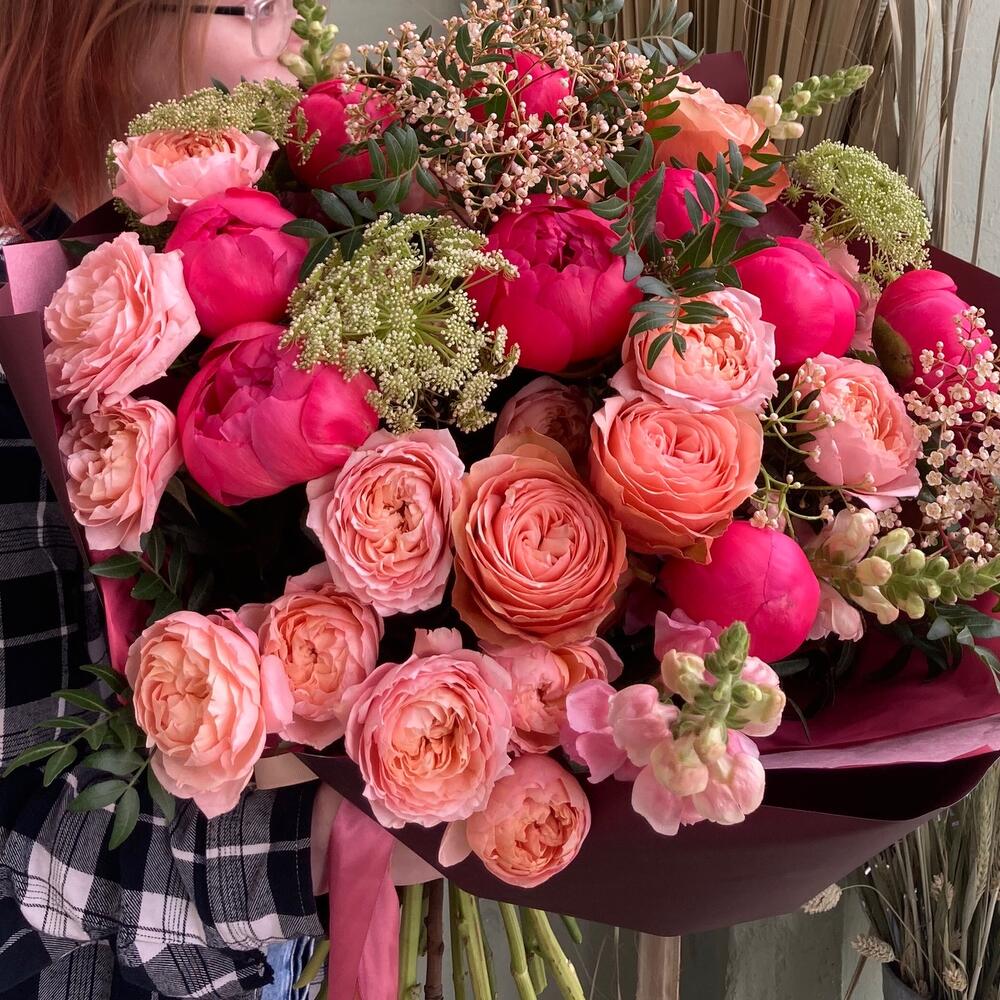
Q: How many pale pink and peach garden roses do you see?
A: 15